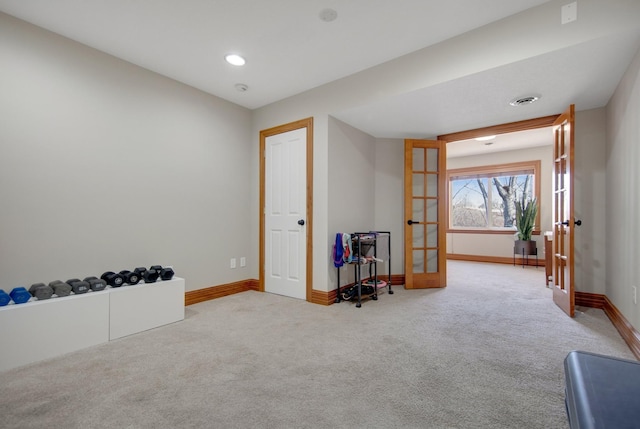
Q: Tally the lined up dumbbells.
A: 10